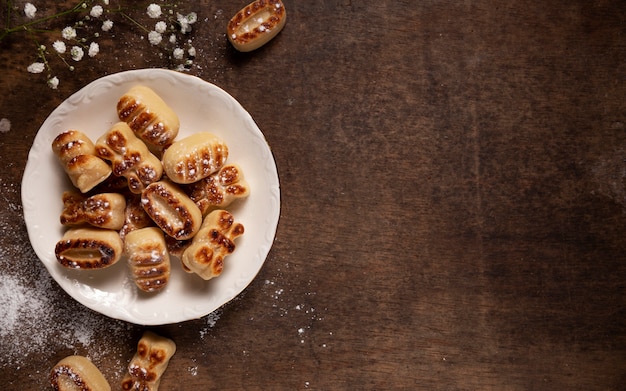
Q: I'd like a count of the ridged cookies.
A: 4